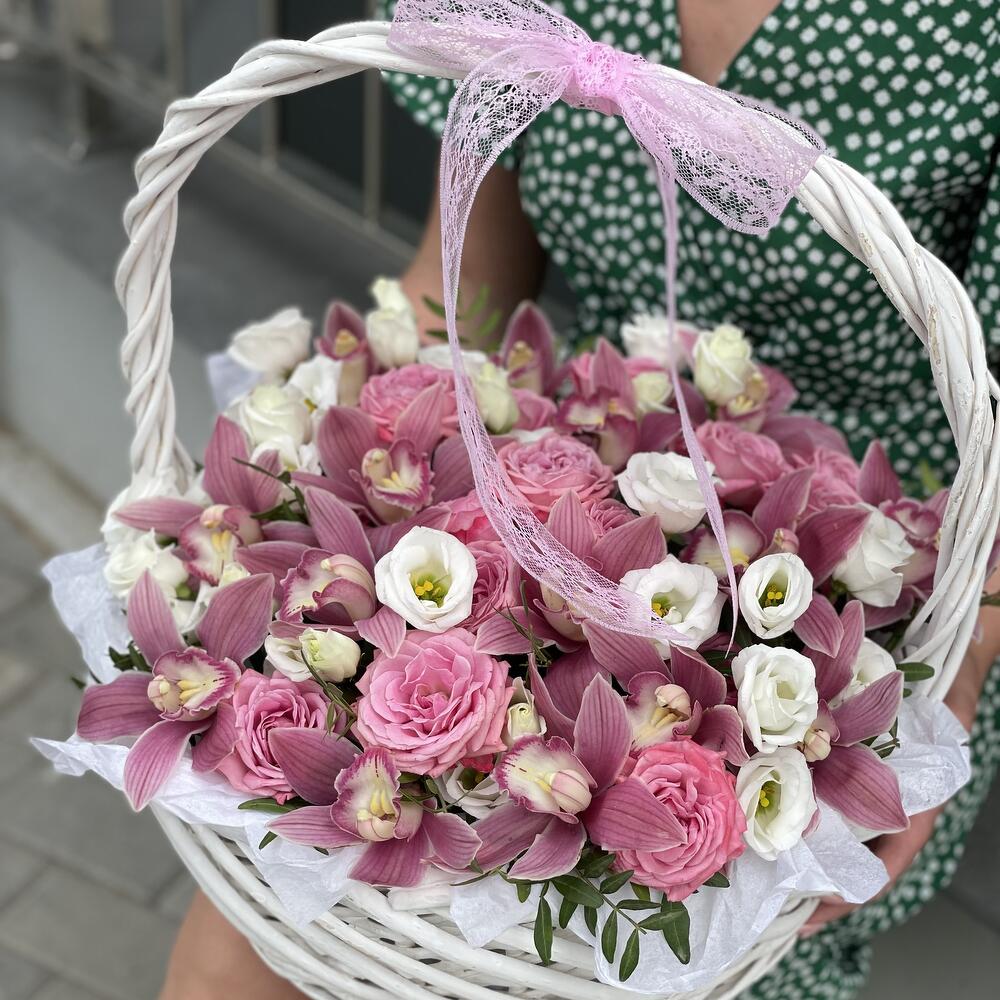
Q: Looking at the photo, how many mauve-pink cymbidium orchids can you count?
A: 15